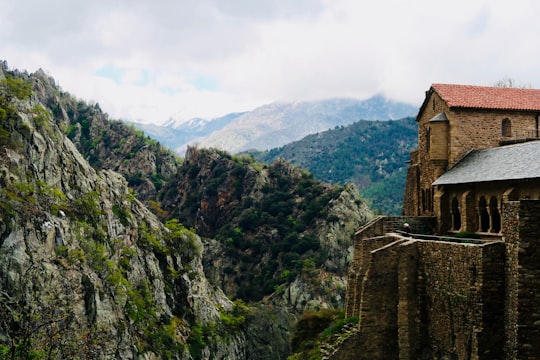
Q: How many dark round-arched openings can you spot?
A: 4